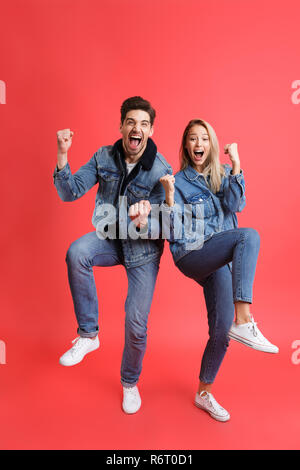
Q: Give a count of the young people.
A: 2